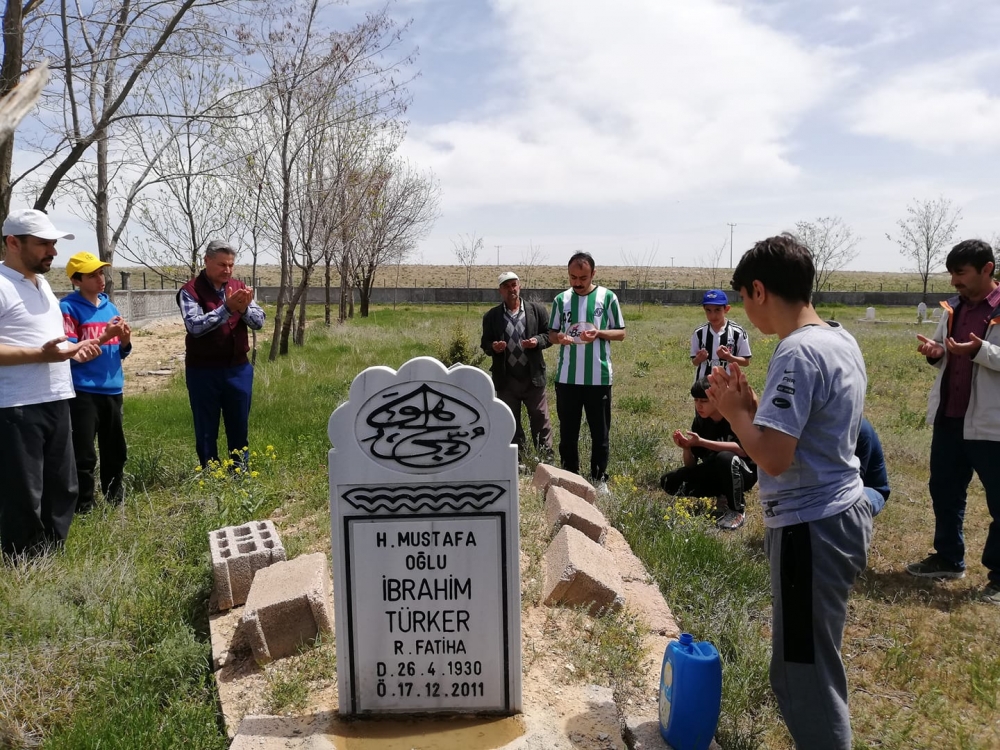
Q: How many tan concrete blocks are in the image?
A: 5